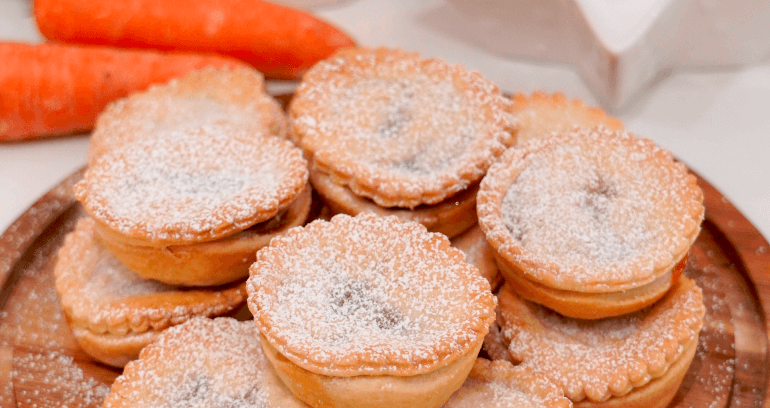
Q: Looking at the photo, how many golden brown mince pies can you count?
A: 11